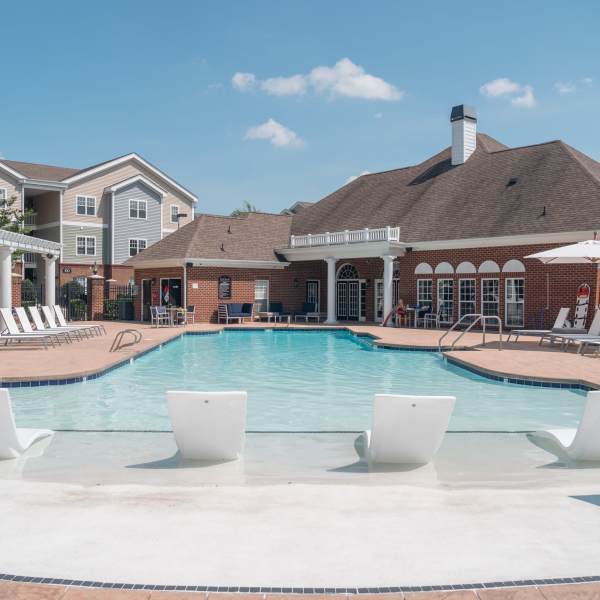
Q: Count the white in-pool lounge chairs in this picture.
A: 4